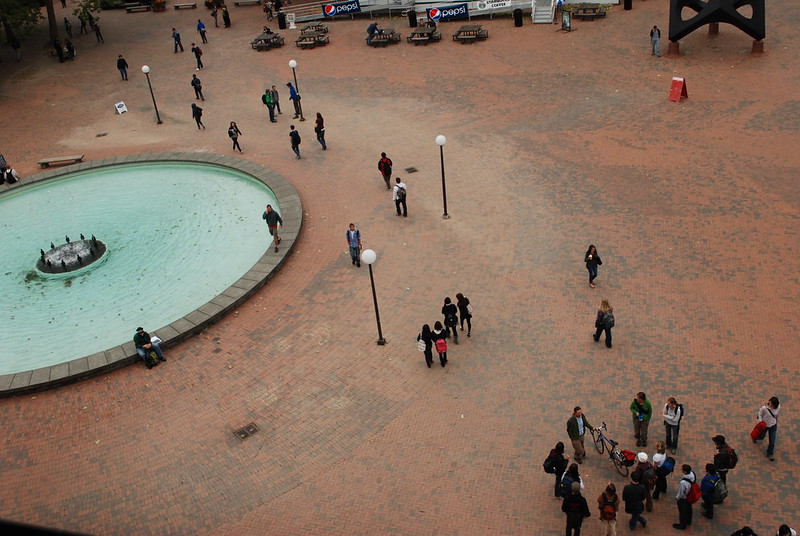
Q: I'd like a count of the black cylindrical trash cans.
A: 4